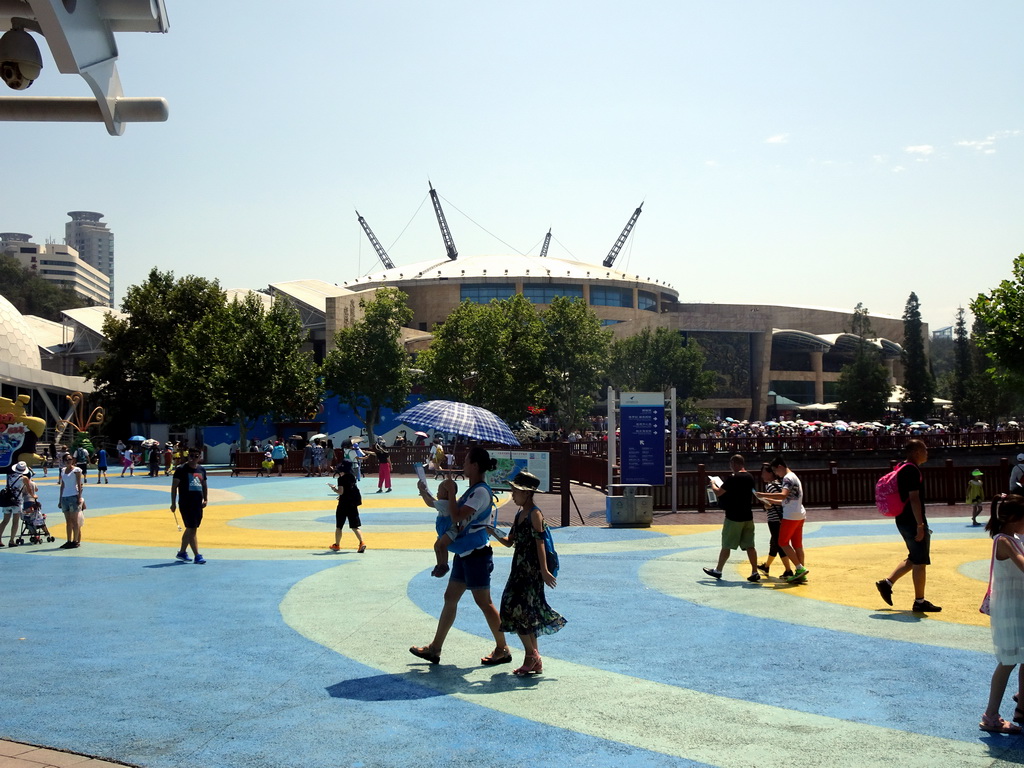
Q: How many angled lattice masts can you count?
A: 4